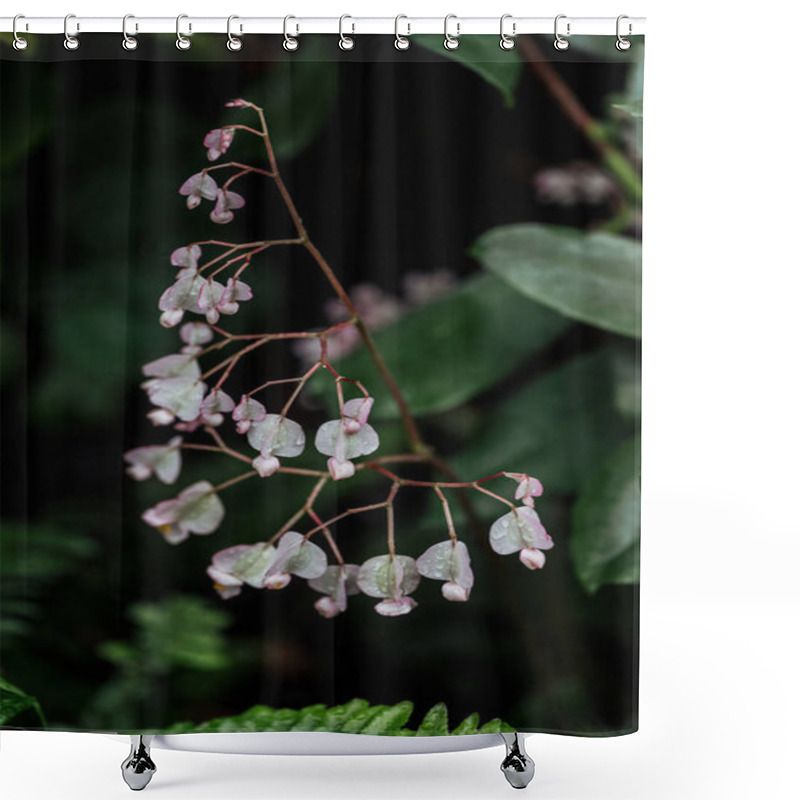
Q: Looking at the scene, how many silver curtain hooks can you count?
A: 12